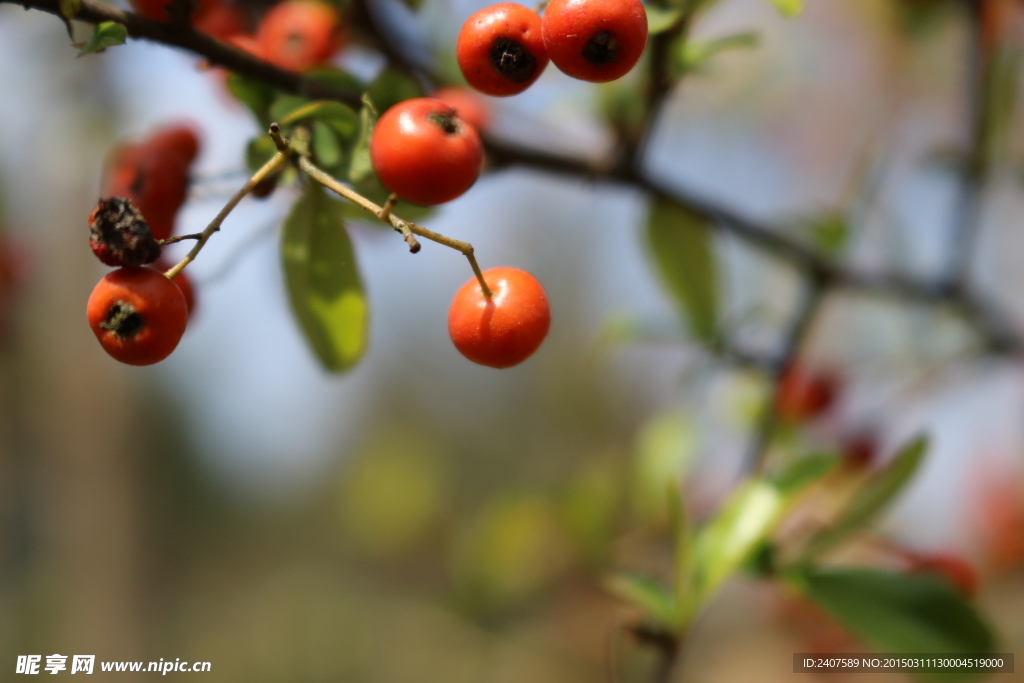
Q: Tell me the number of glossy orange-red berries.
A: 5